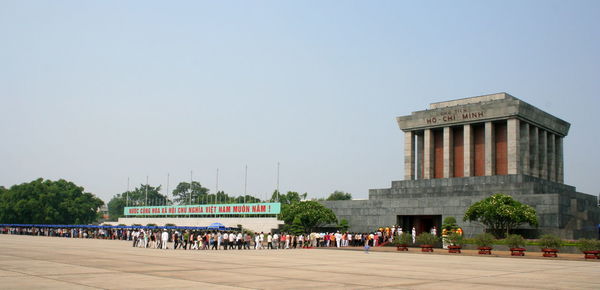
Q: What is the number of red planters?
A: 7